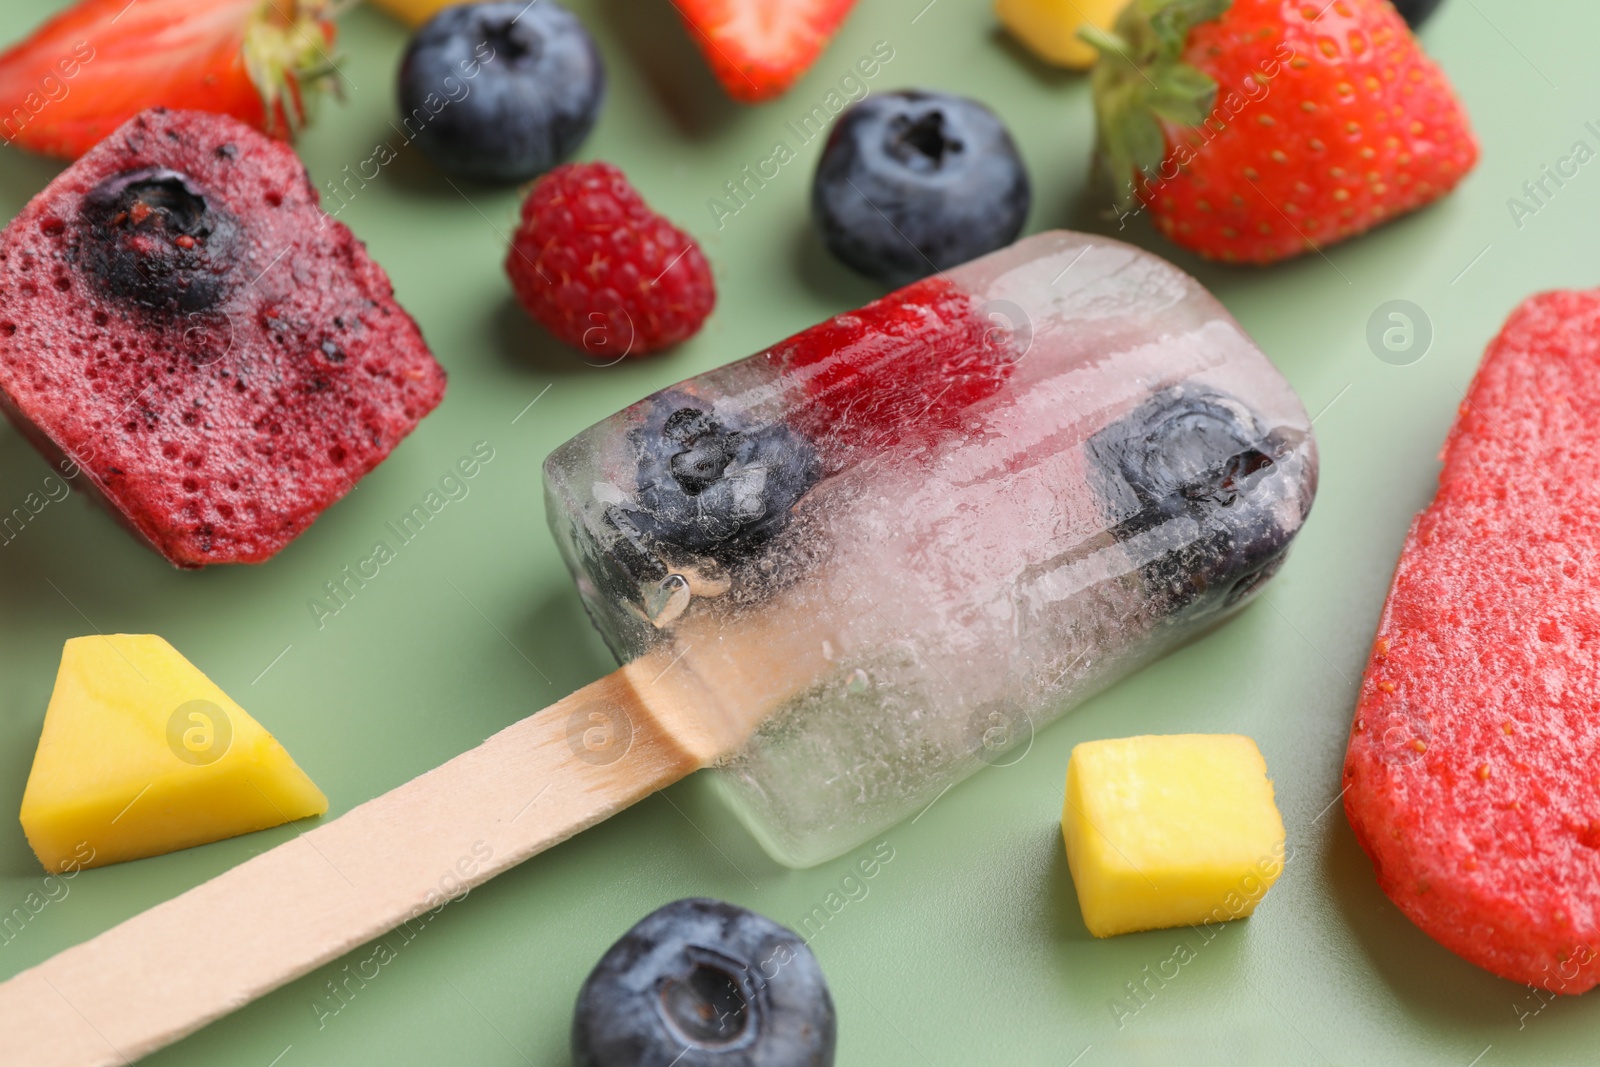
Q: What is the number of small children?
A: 0